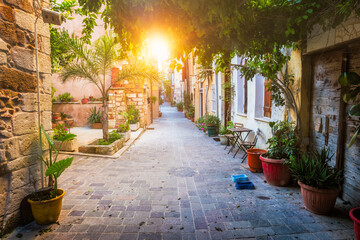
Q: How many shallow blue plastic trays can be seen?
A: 2